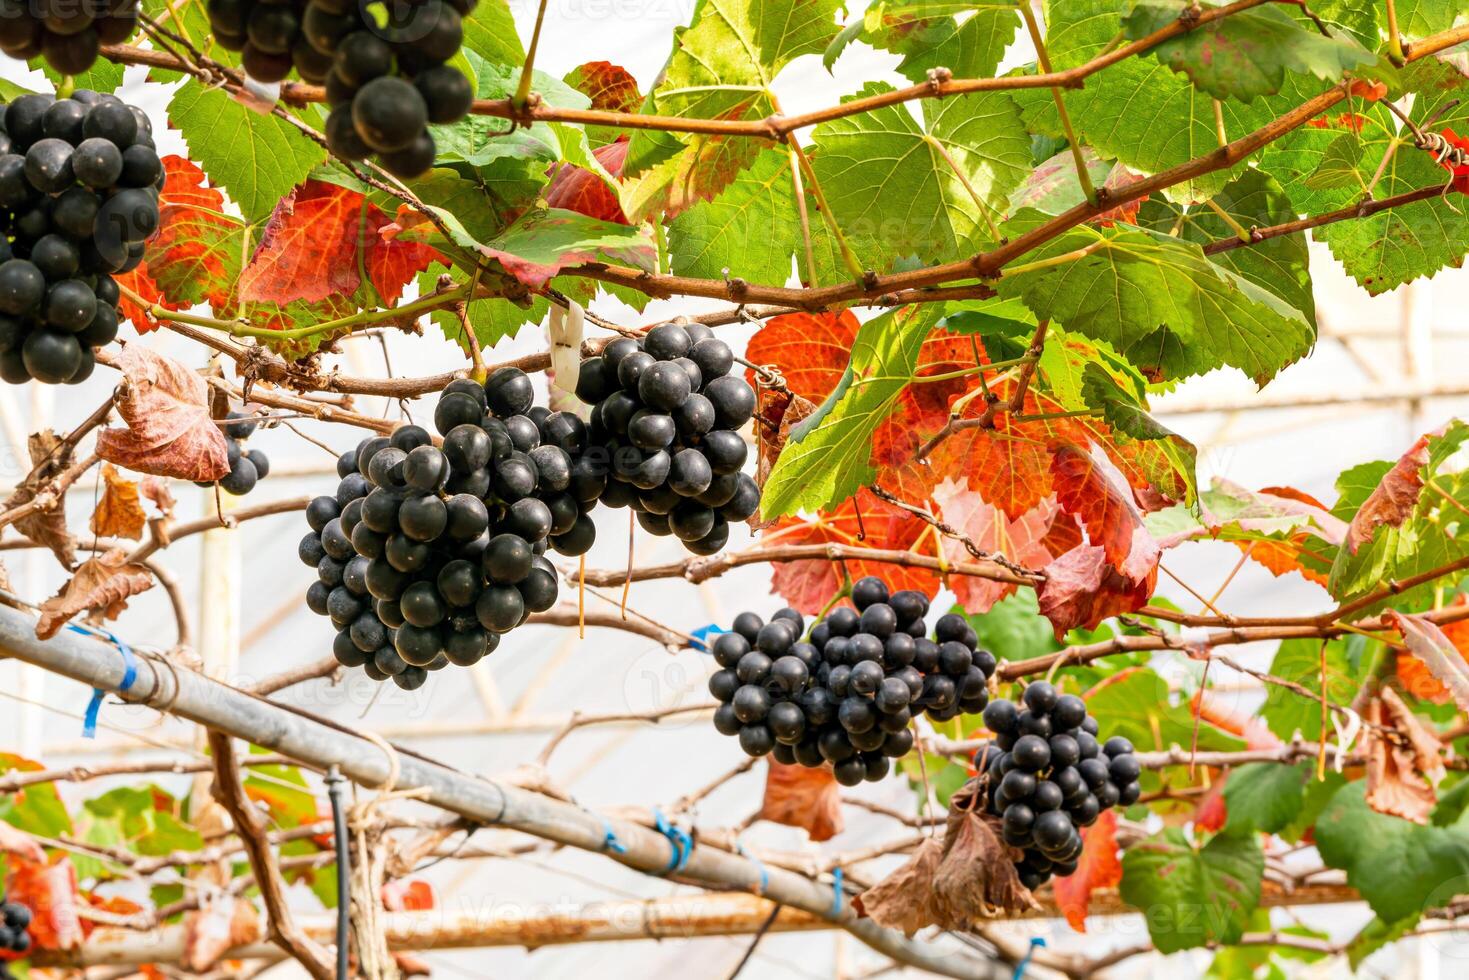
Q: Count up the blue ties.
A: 7